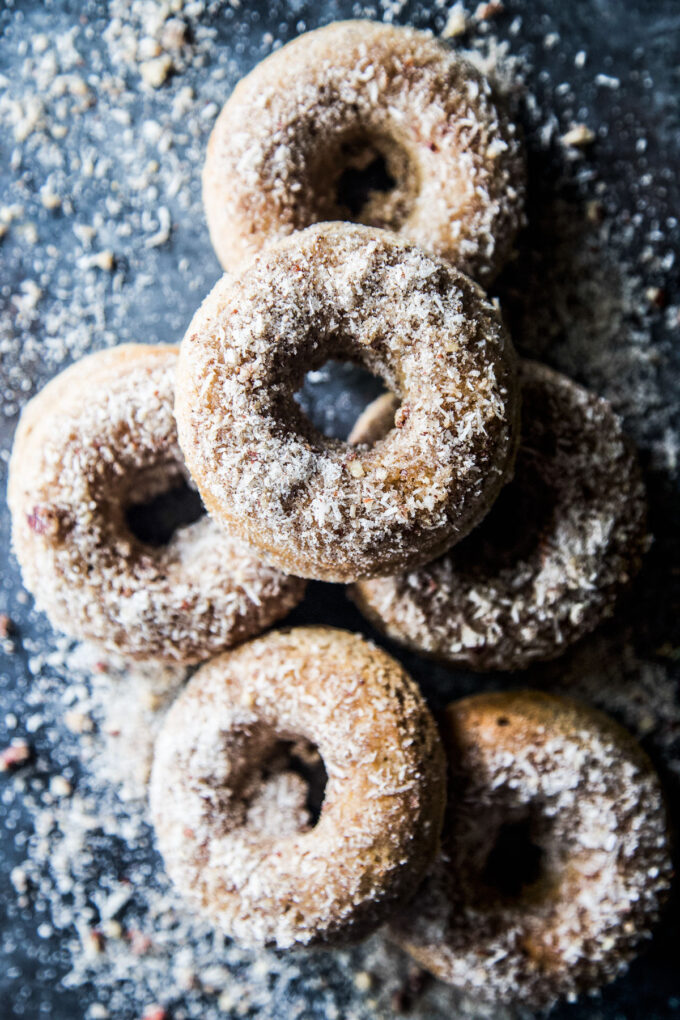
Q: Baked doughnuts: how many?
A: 6